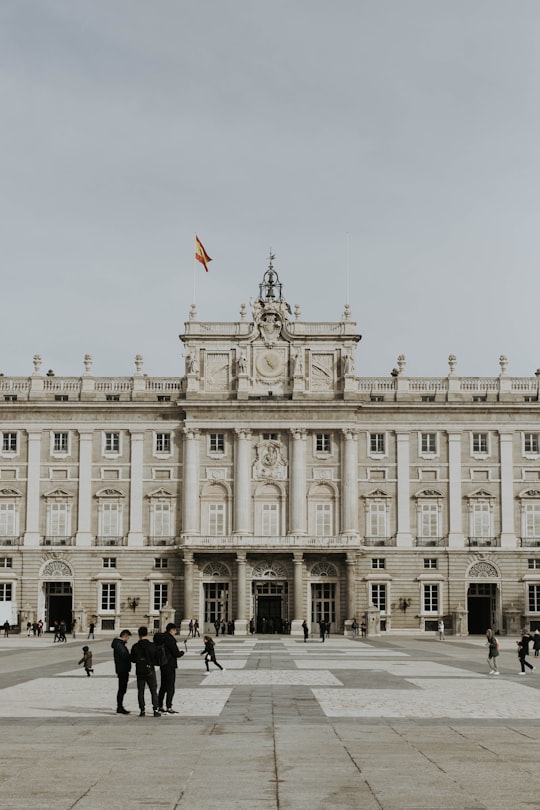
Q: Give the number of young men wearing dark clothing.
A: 3